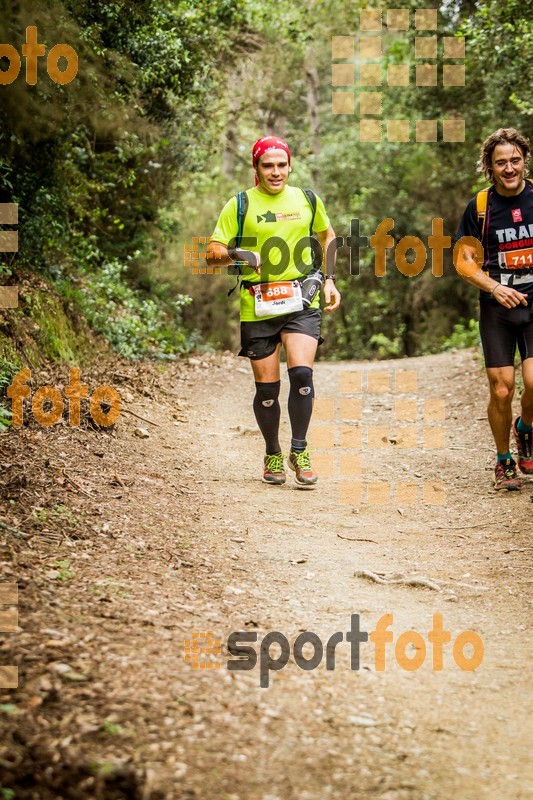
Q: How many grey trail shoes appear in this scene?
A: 2